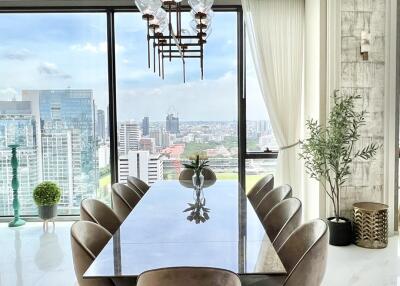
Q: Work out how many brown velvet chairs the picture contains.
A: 10